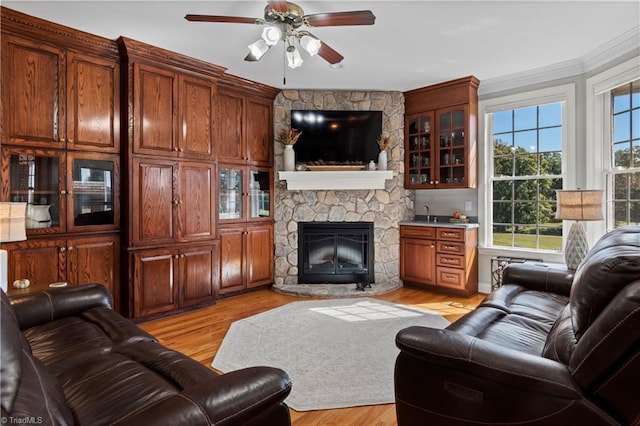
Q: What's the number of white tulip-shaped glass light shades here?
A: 4